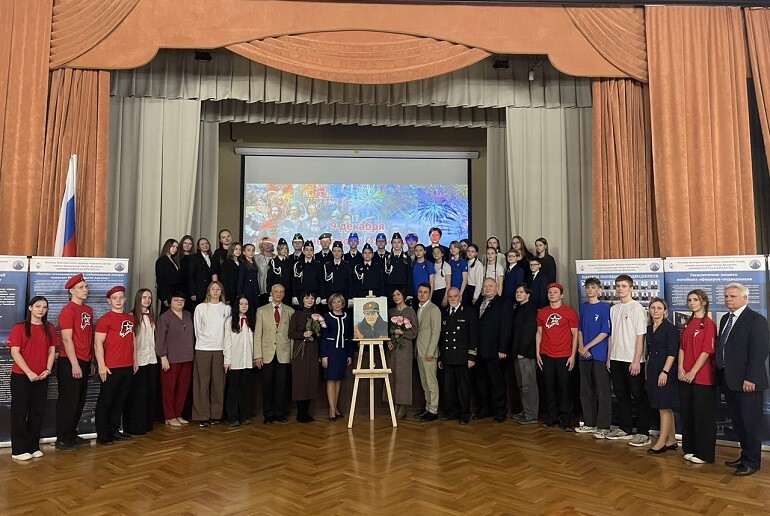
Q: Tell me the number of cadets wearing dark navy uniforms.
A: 9